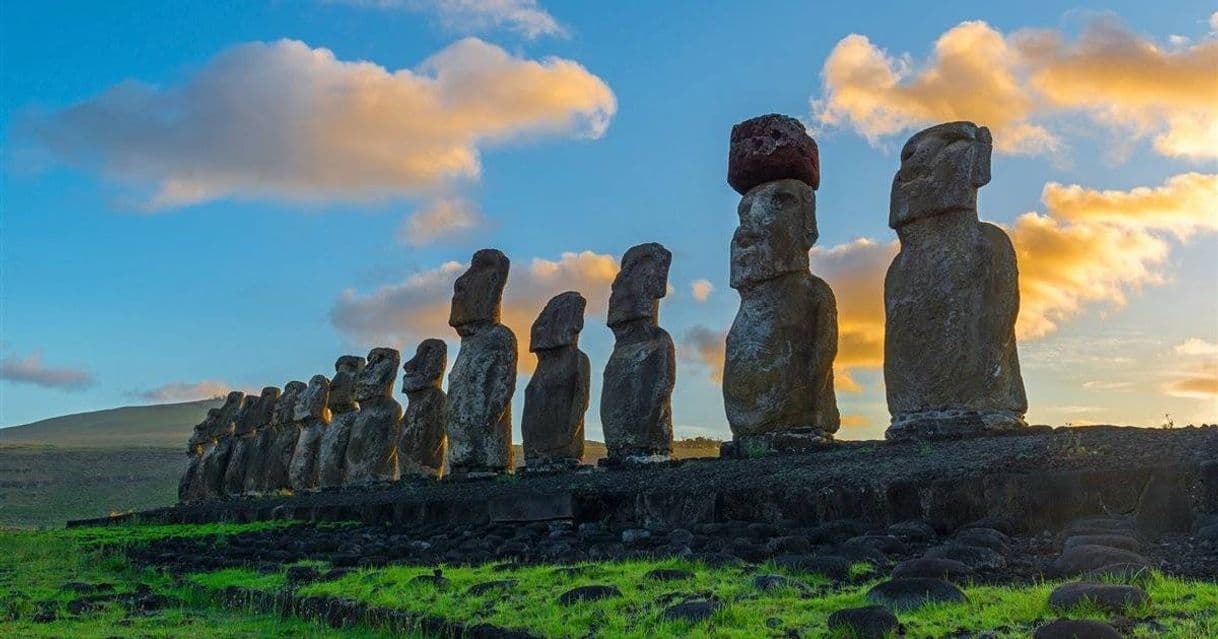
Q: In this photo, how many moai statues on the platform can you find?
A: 15